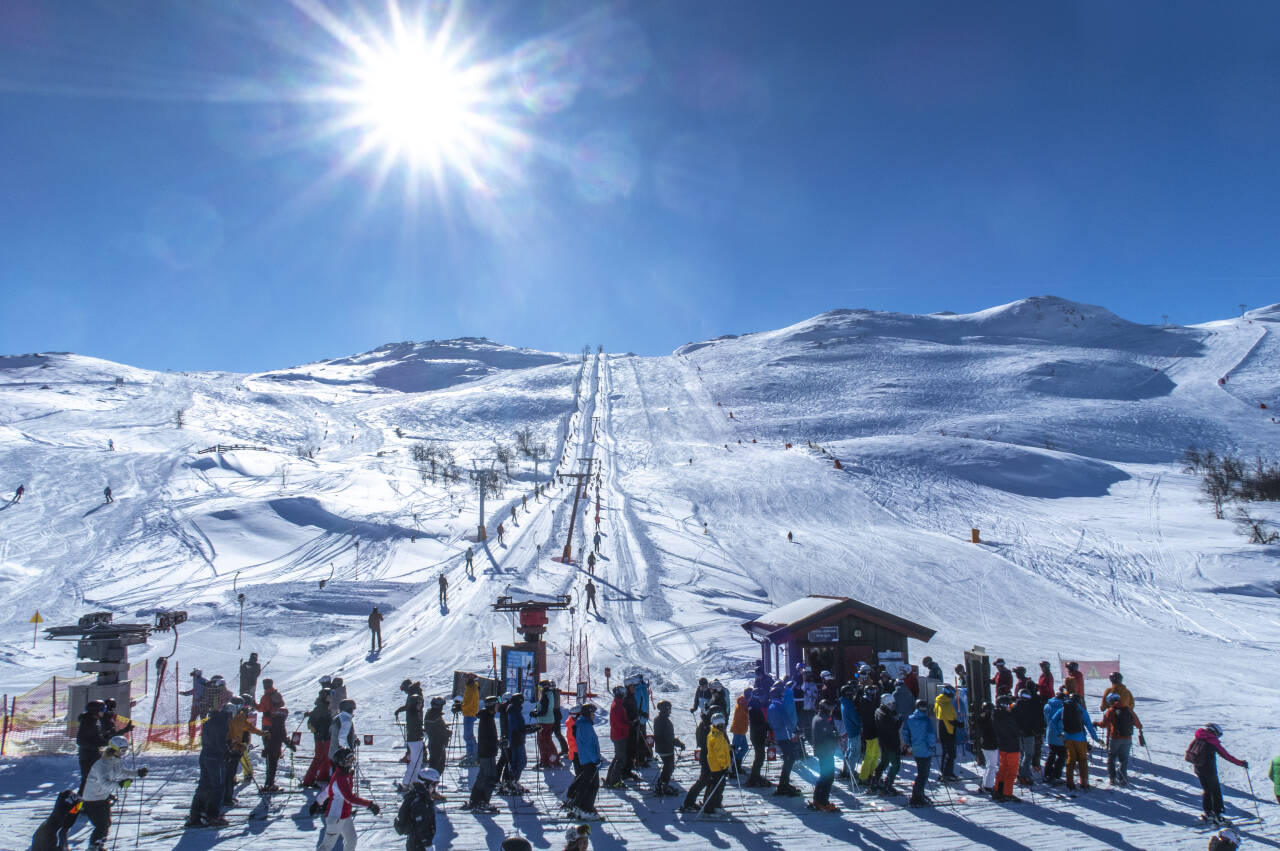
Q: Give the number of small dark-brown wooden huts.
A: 1